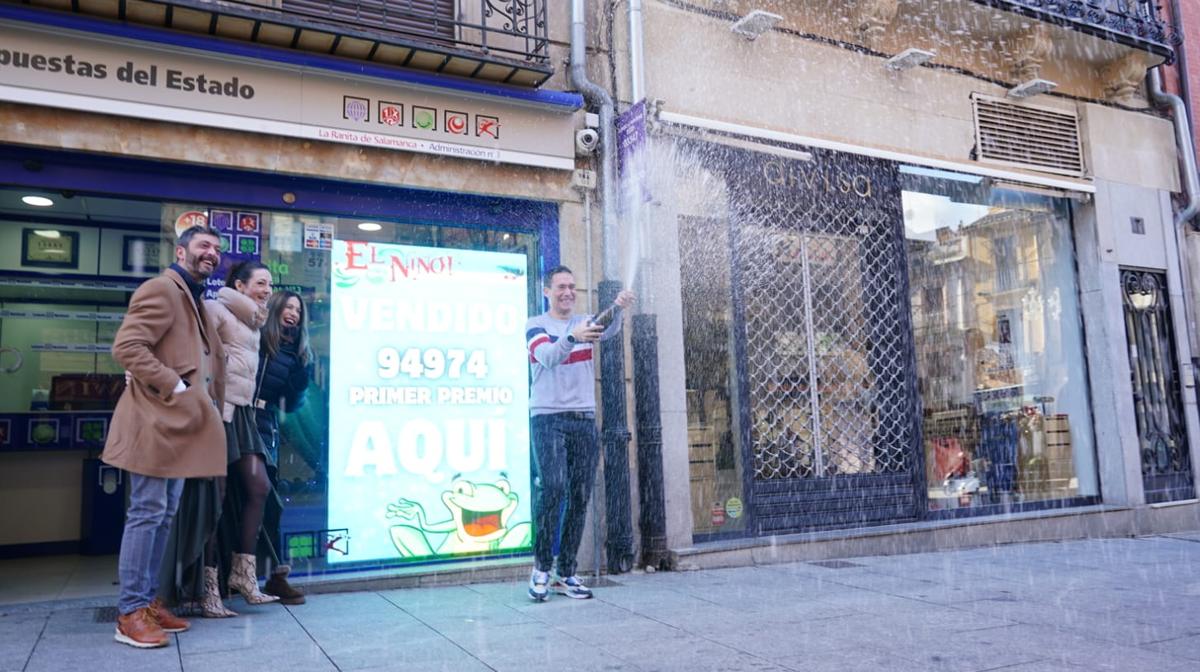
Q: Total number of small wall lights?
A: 3